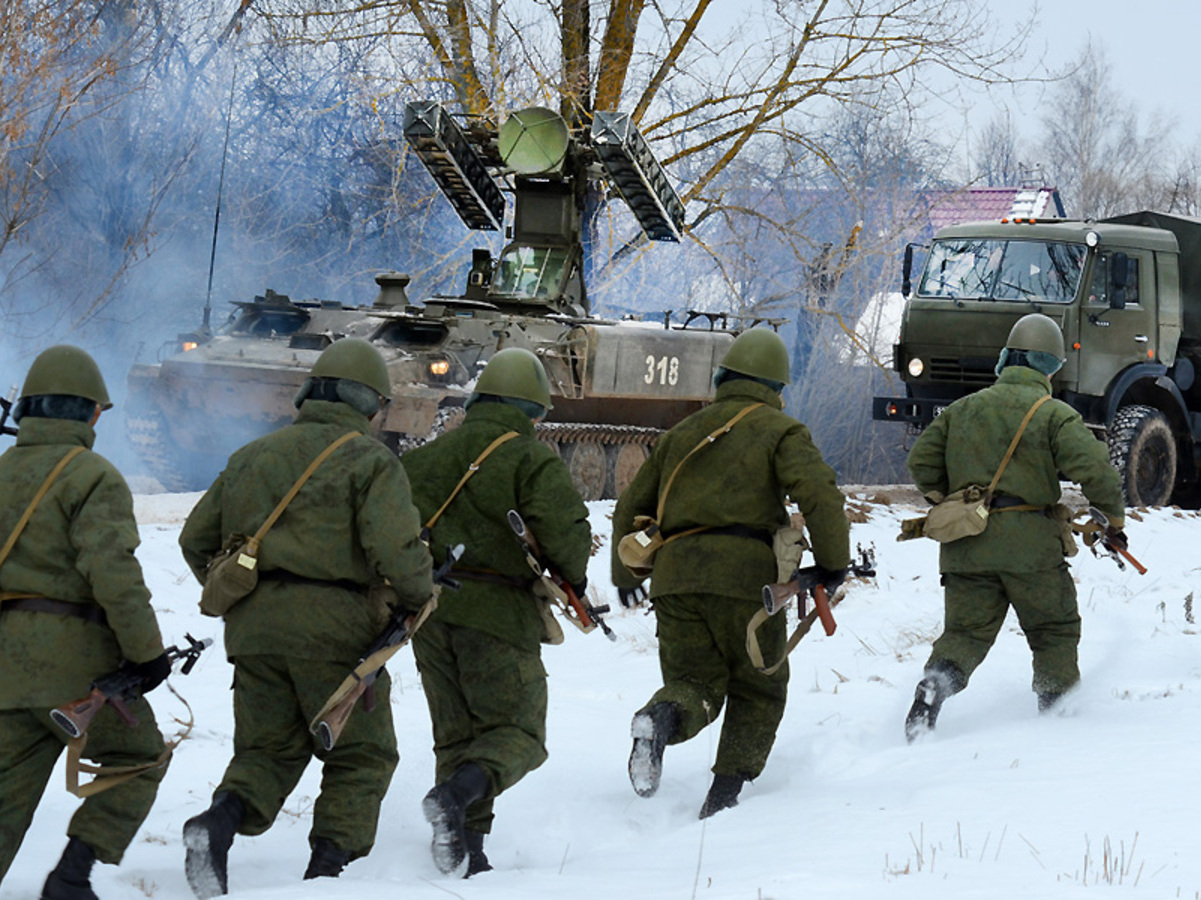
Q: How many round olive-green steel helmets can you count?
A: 5